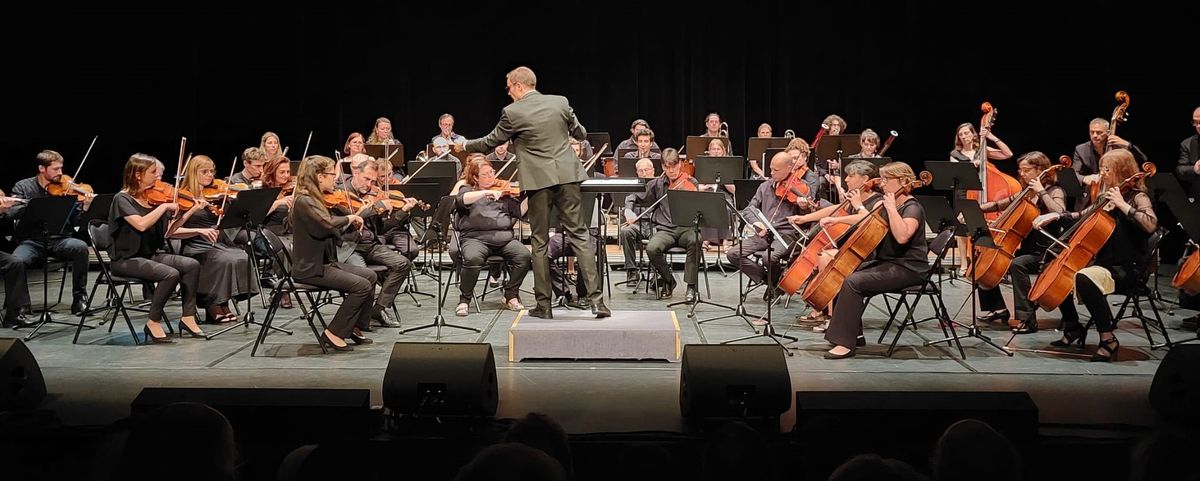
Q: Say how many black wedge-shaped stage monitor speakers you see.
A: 4